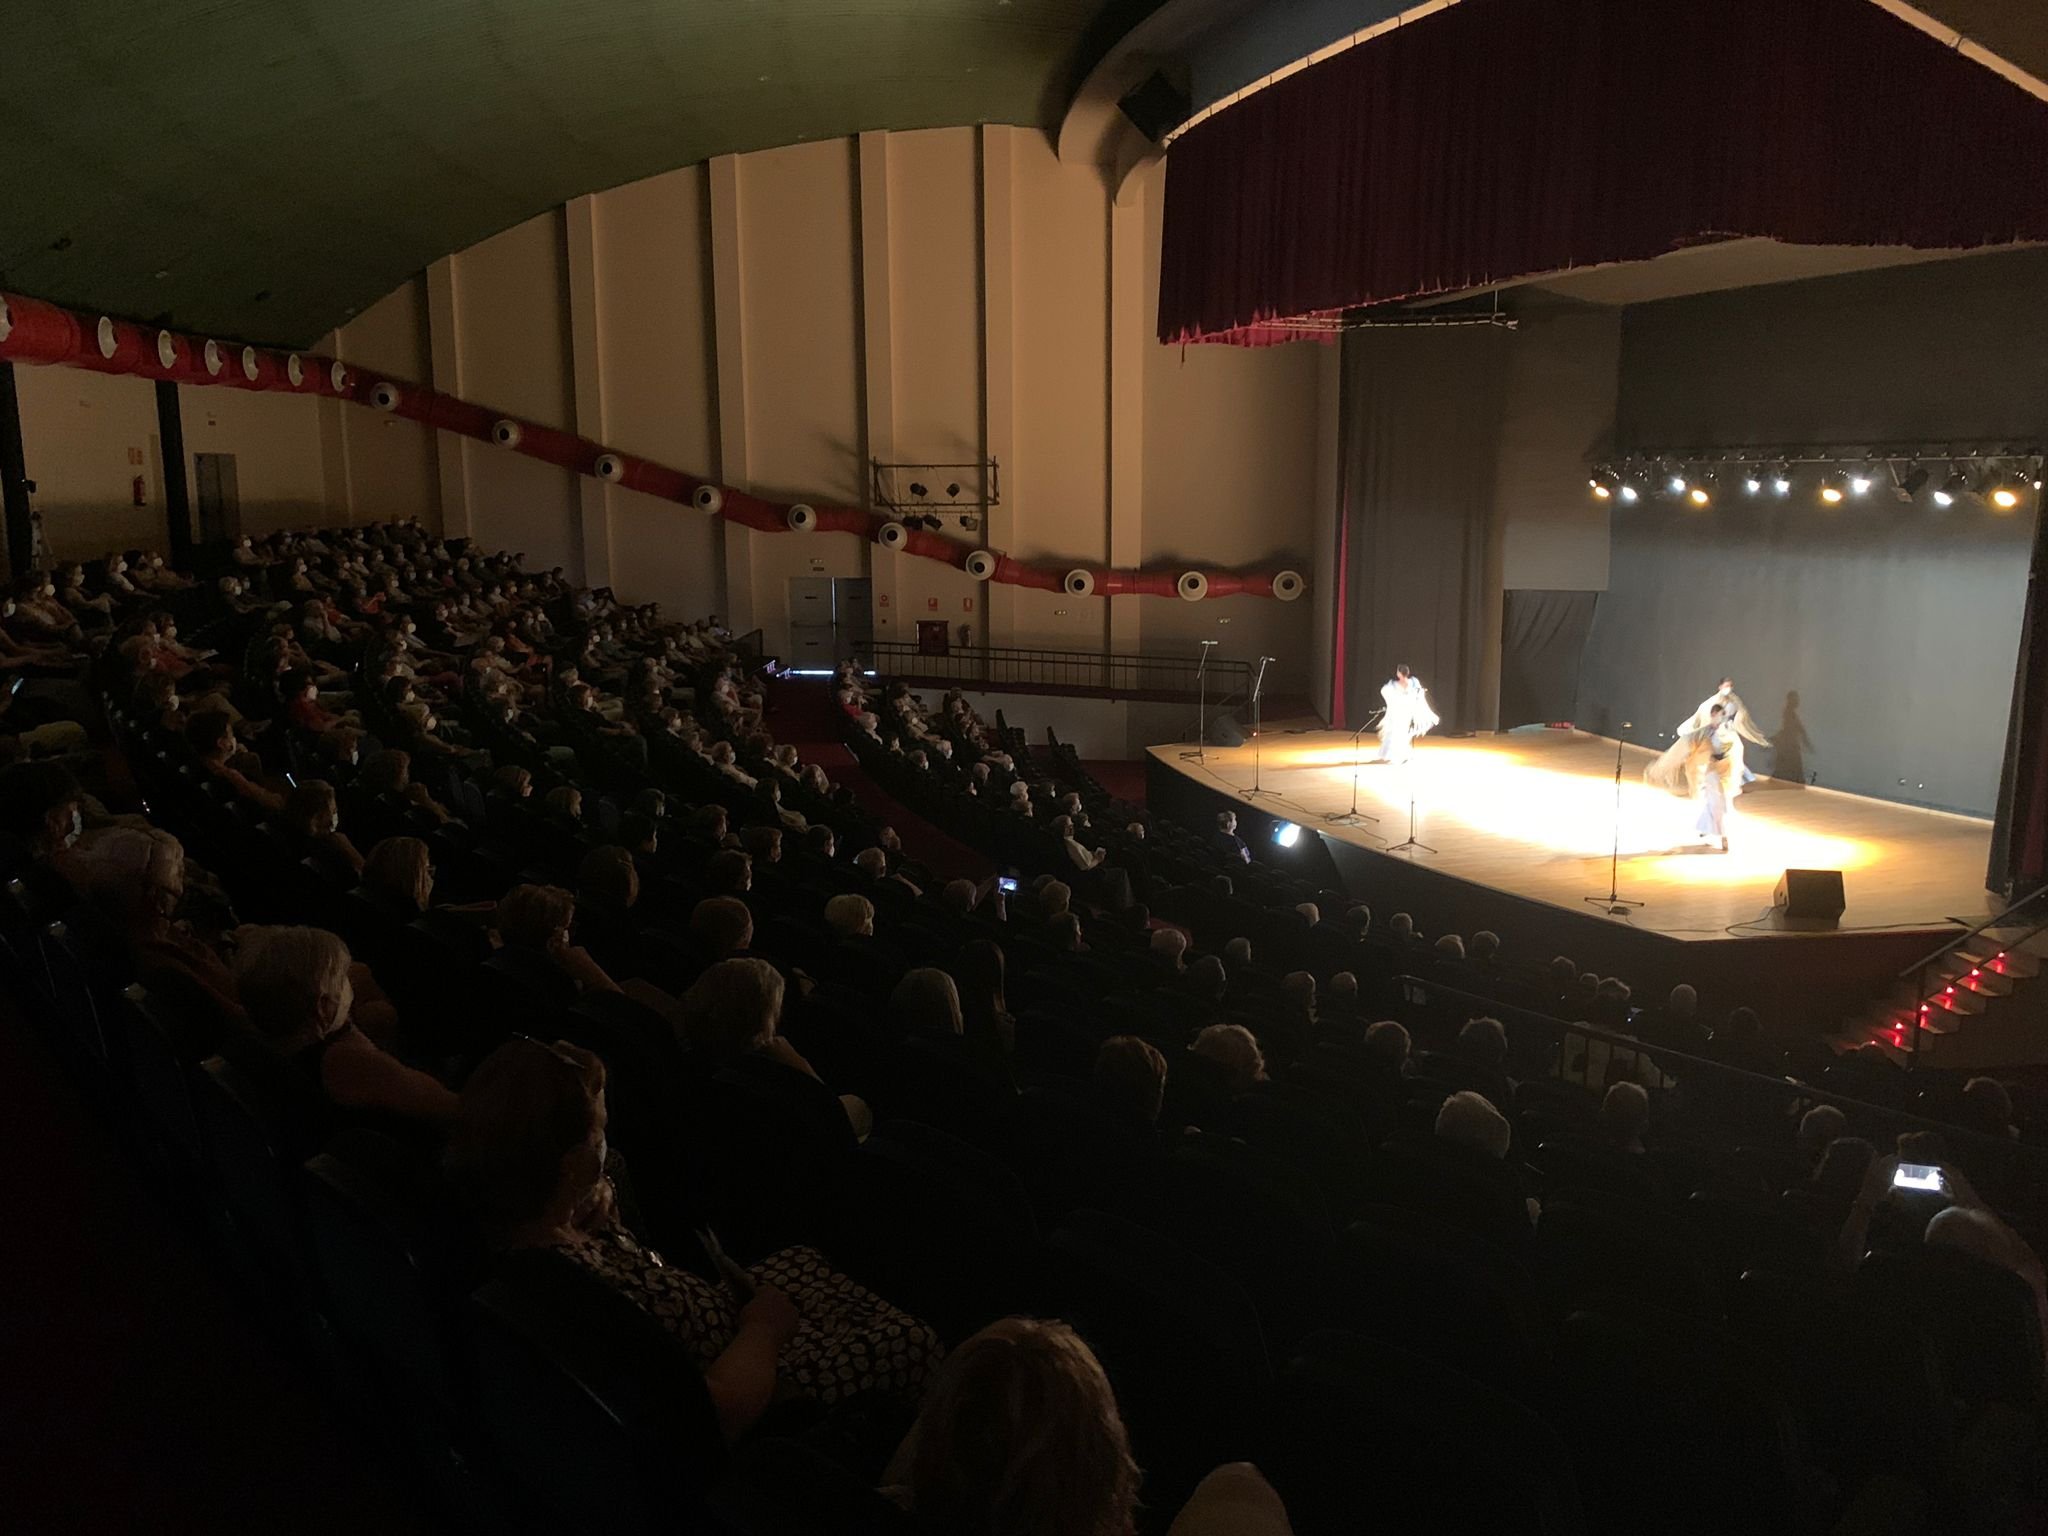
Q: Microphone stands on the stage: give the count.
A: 5